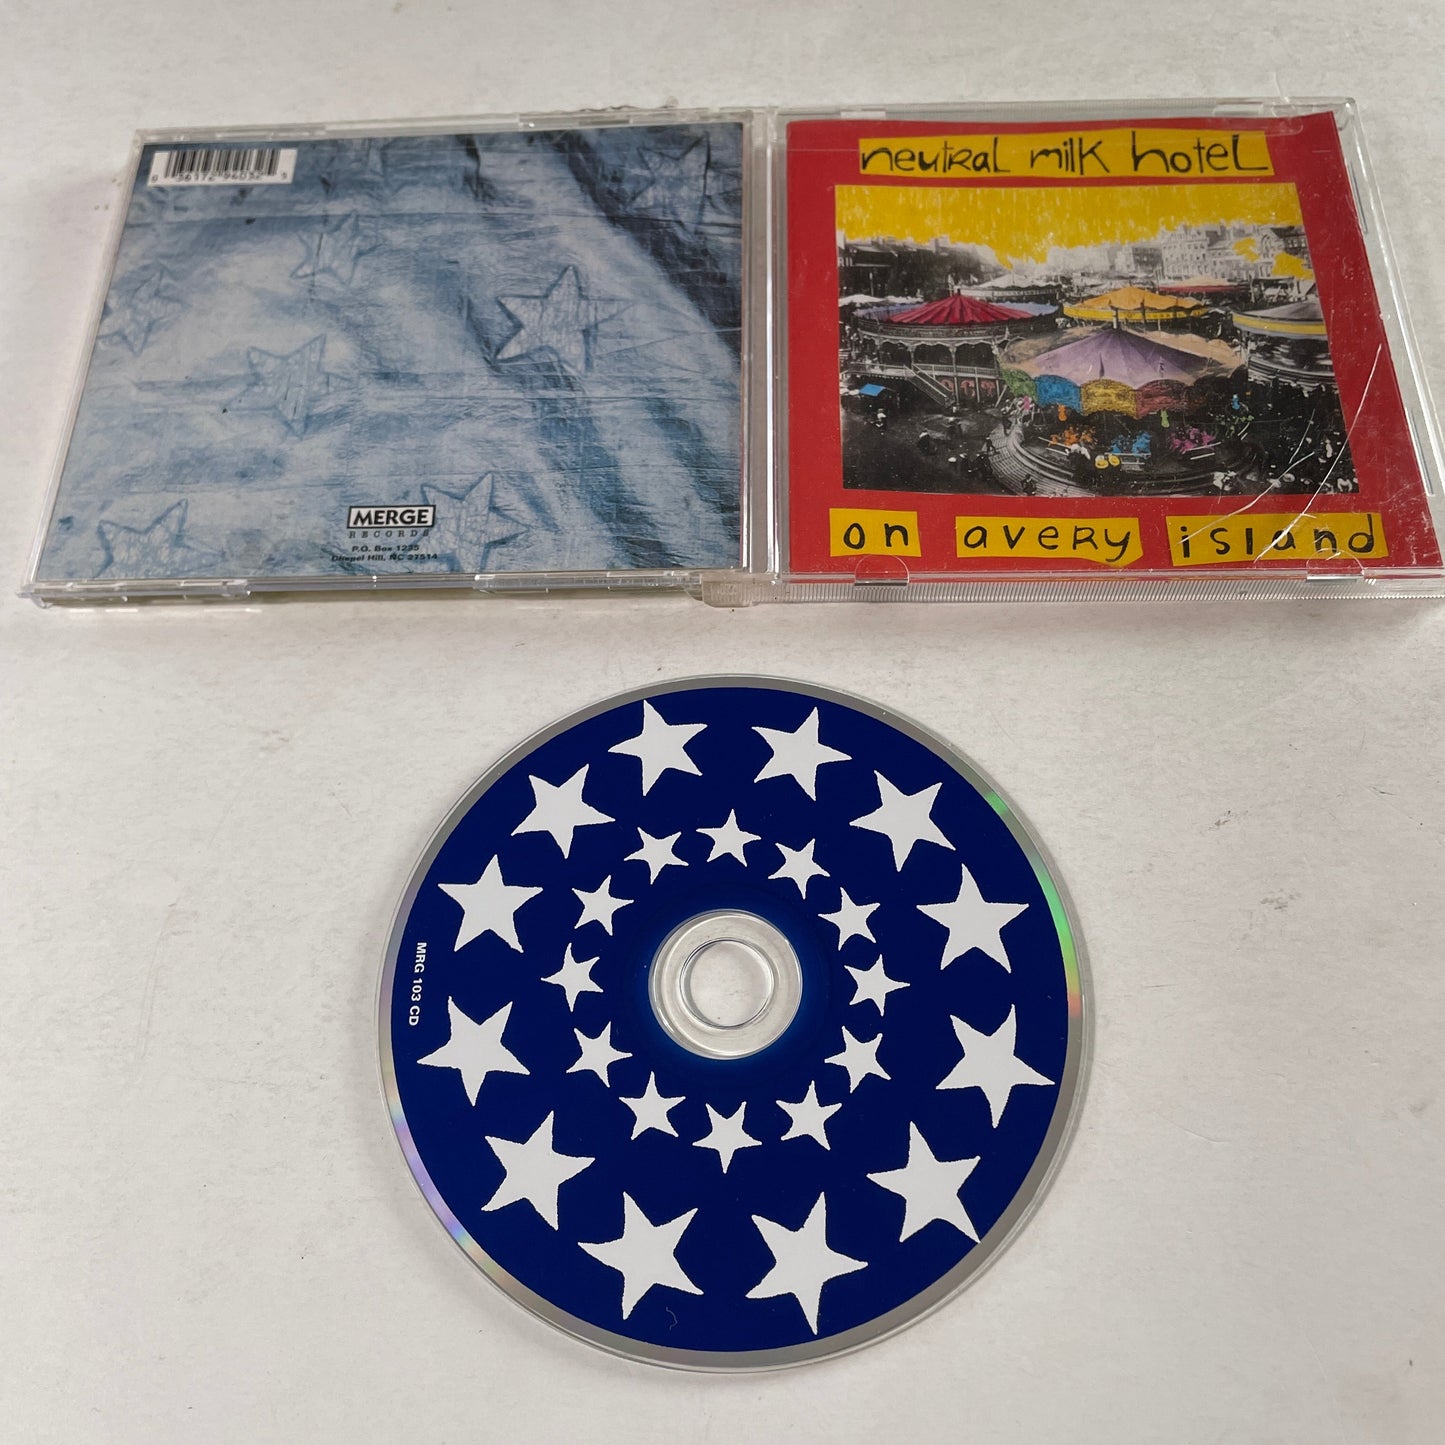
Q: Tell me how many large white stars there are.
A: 12